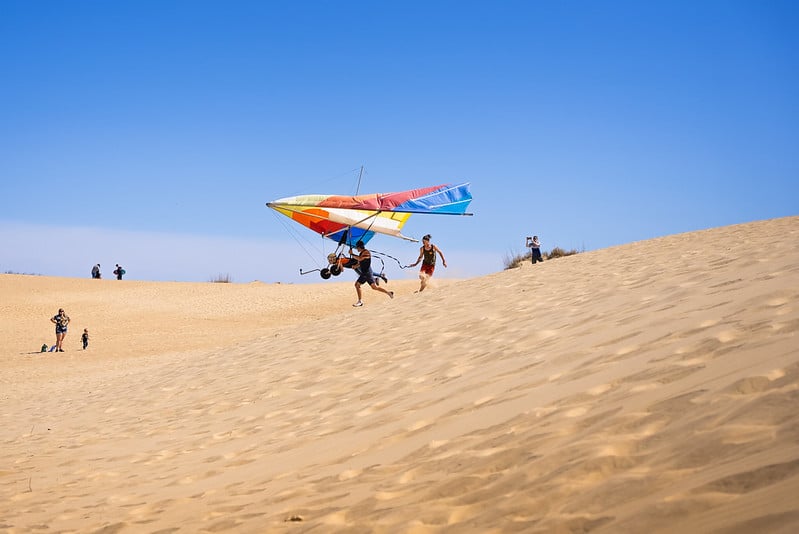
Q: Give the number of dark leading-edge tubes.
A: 1